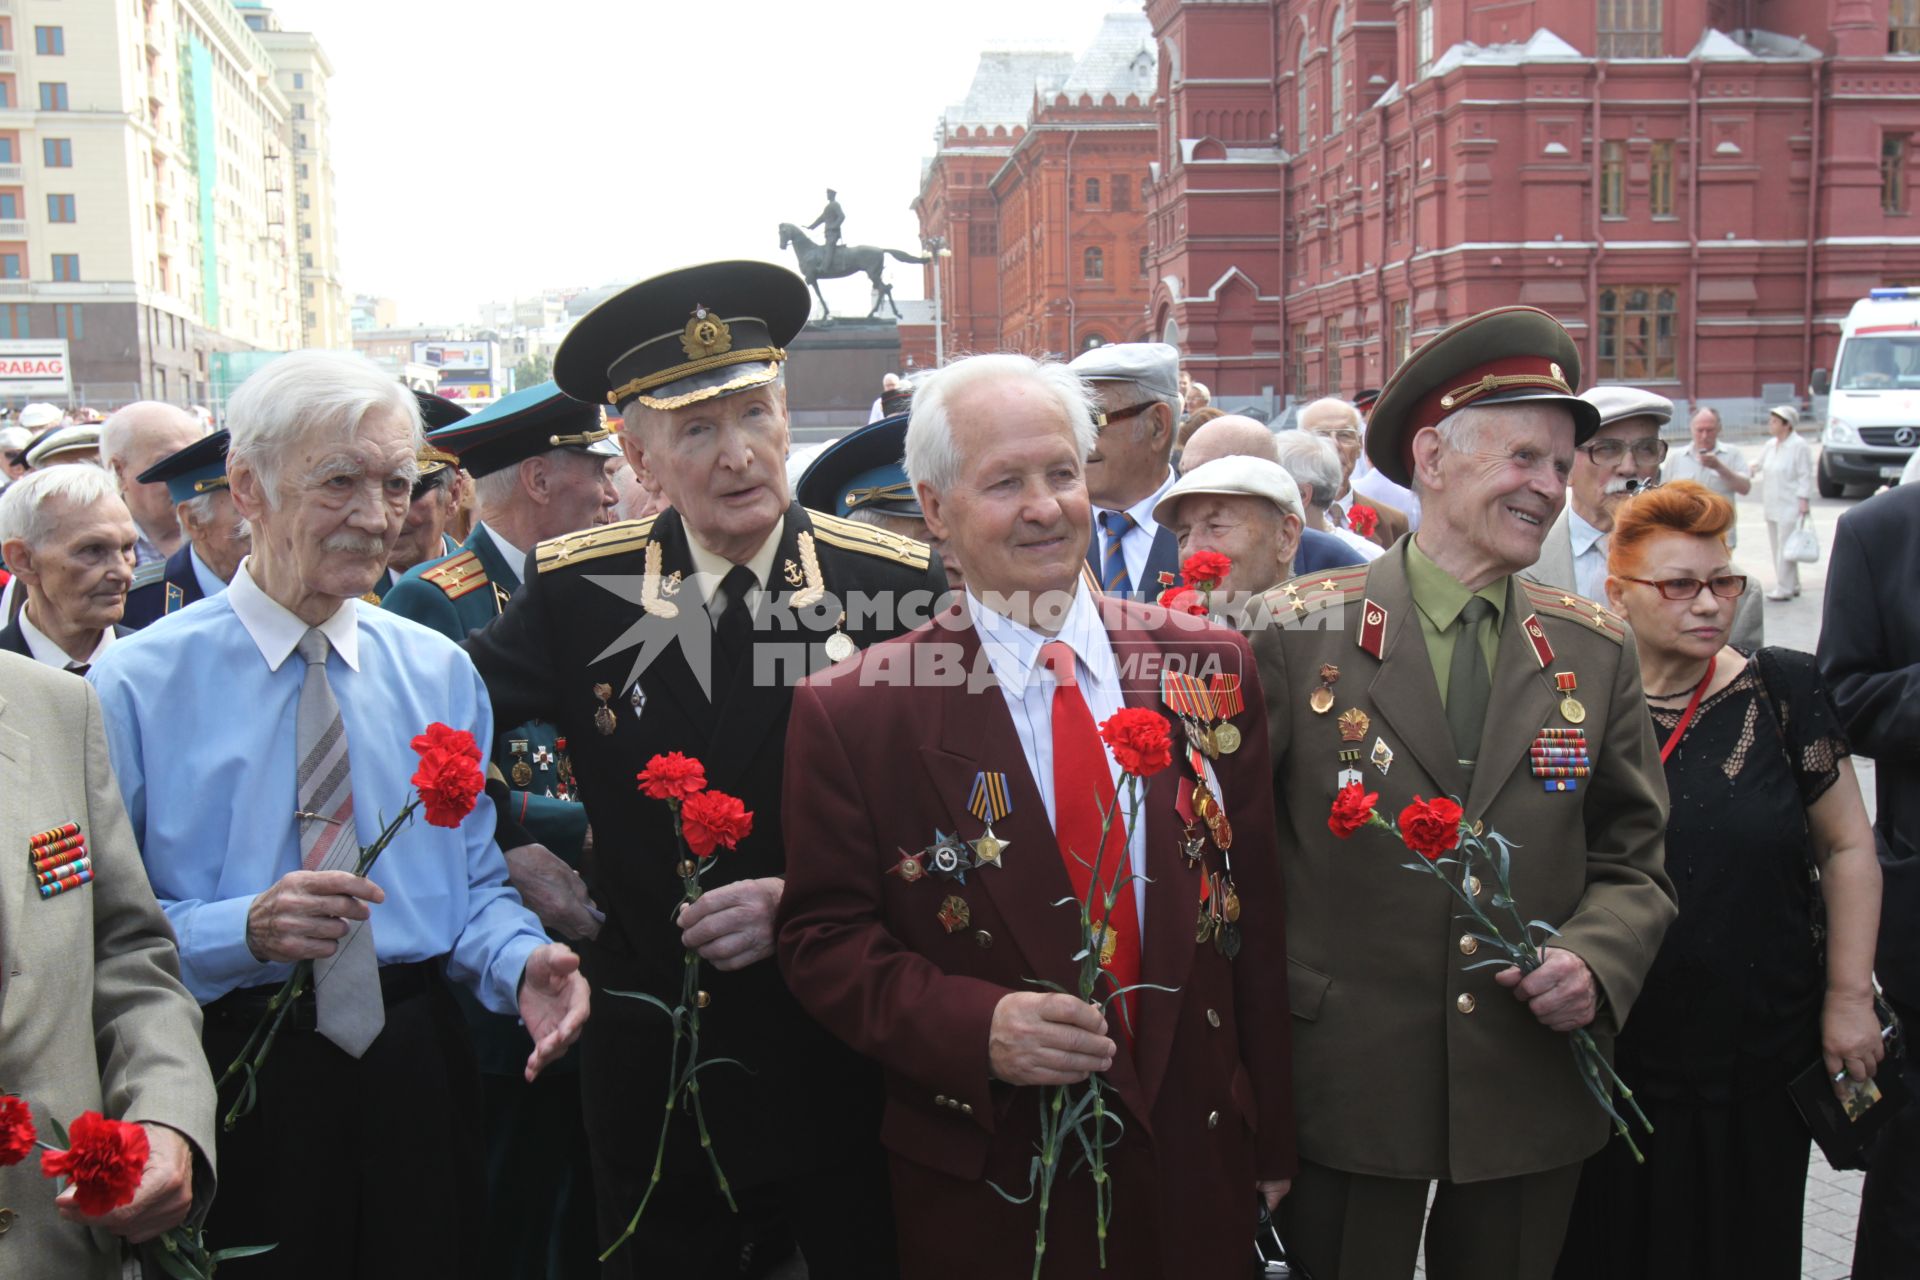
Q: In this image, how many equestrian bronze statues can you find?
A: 1